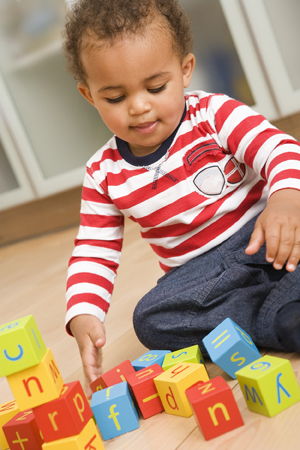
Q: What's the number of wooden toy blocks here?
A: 15